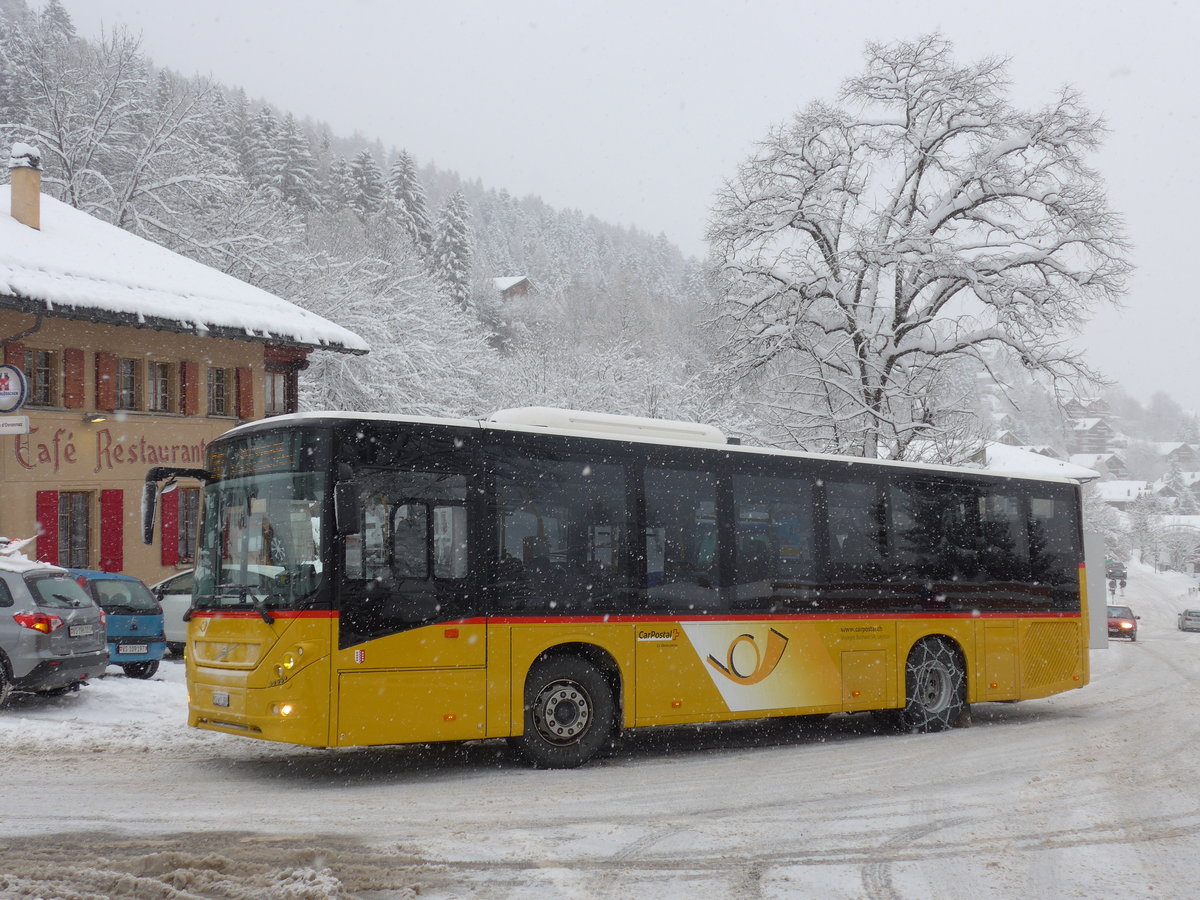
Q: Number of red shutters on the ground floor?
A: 3